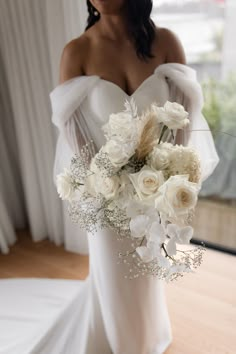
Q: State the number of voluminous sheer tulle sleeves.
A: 2